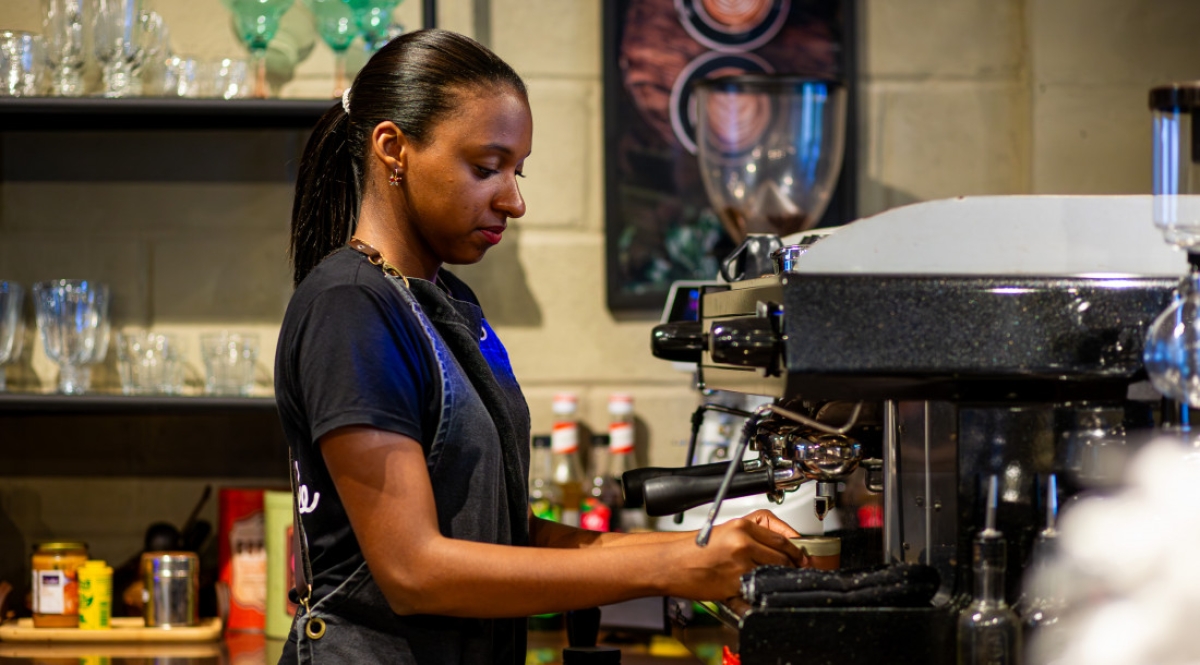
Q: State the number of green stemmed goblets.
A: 3